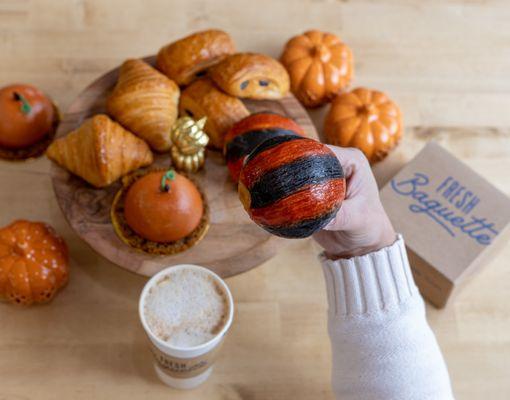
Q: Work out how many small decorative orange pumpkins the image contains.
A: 3